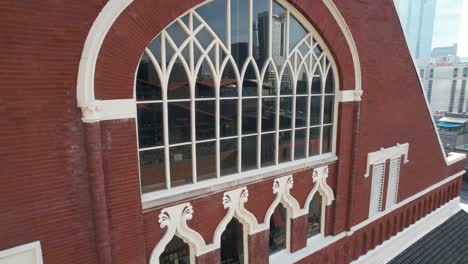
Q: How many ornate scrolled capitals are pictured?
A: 4